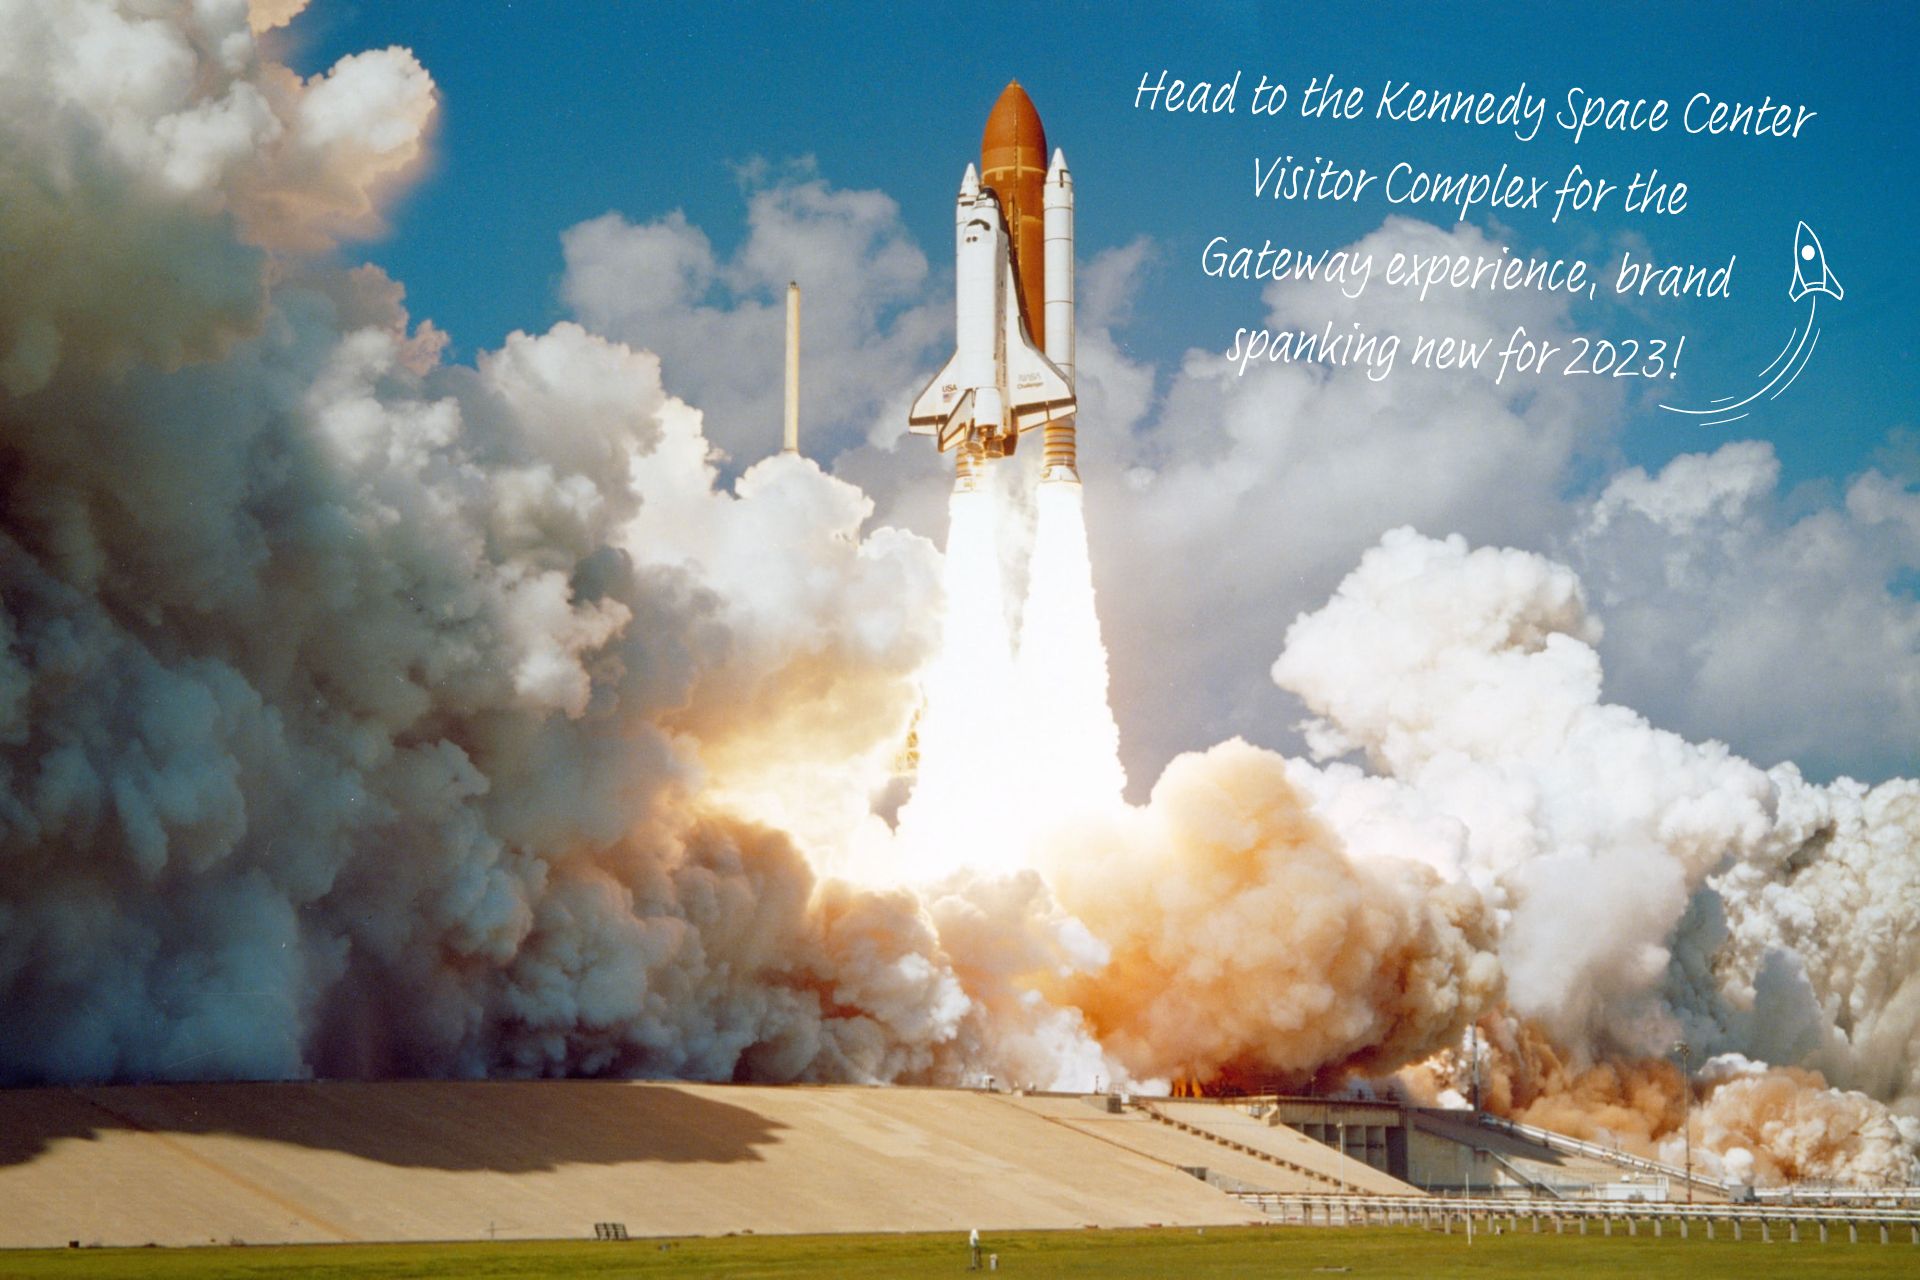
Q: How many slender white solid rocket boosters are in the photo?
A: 2